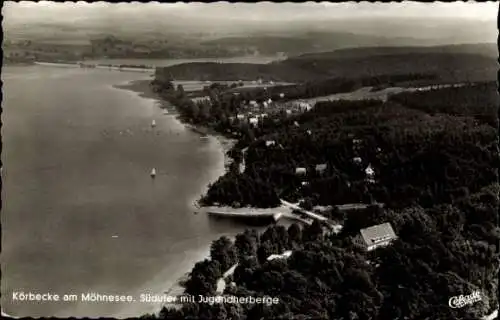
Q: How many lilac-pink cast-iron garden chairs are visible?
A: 0